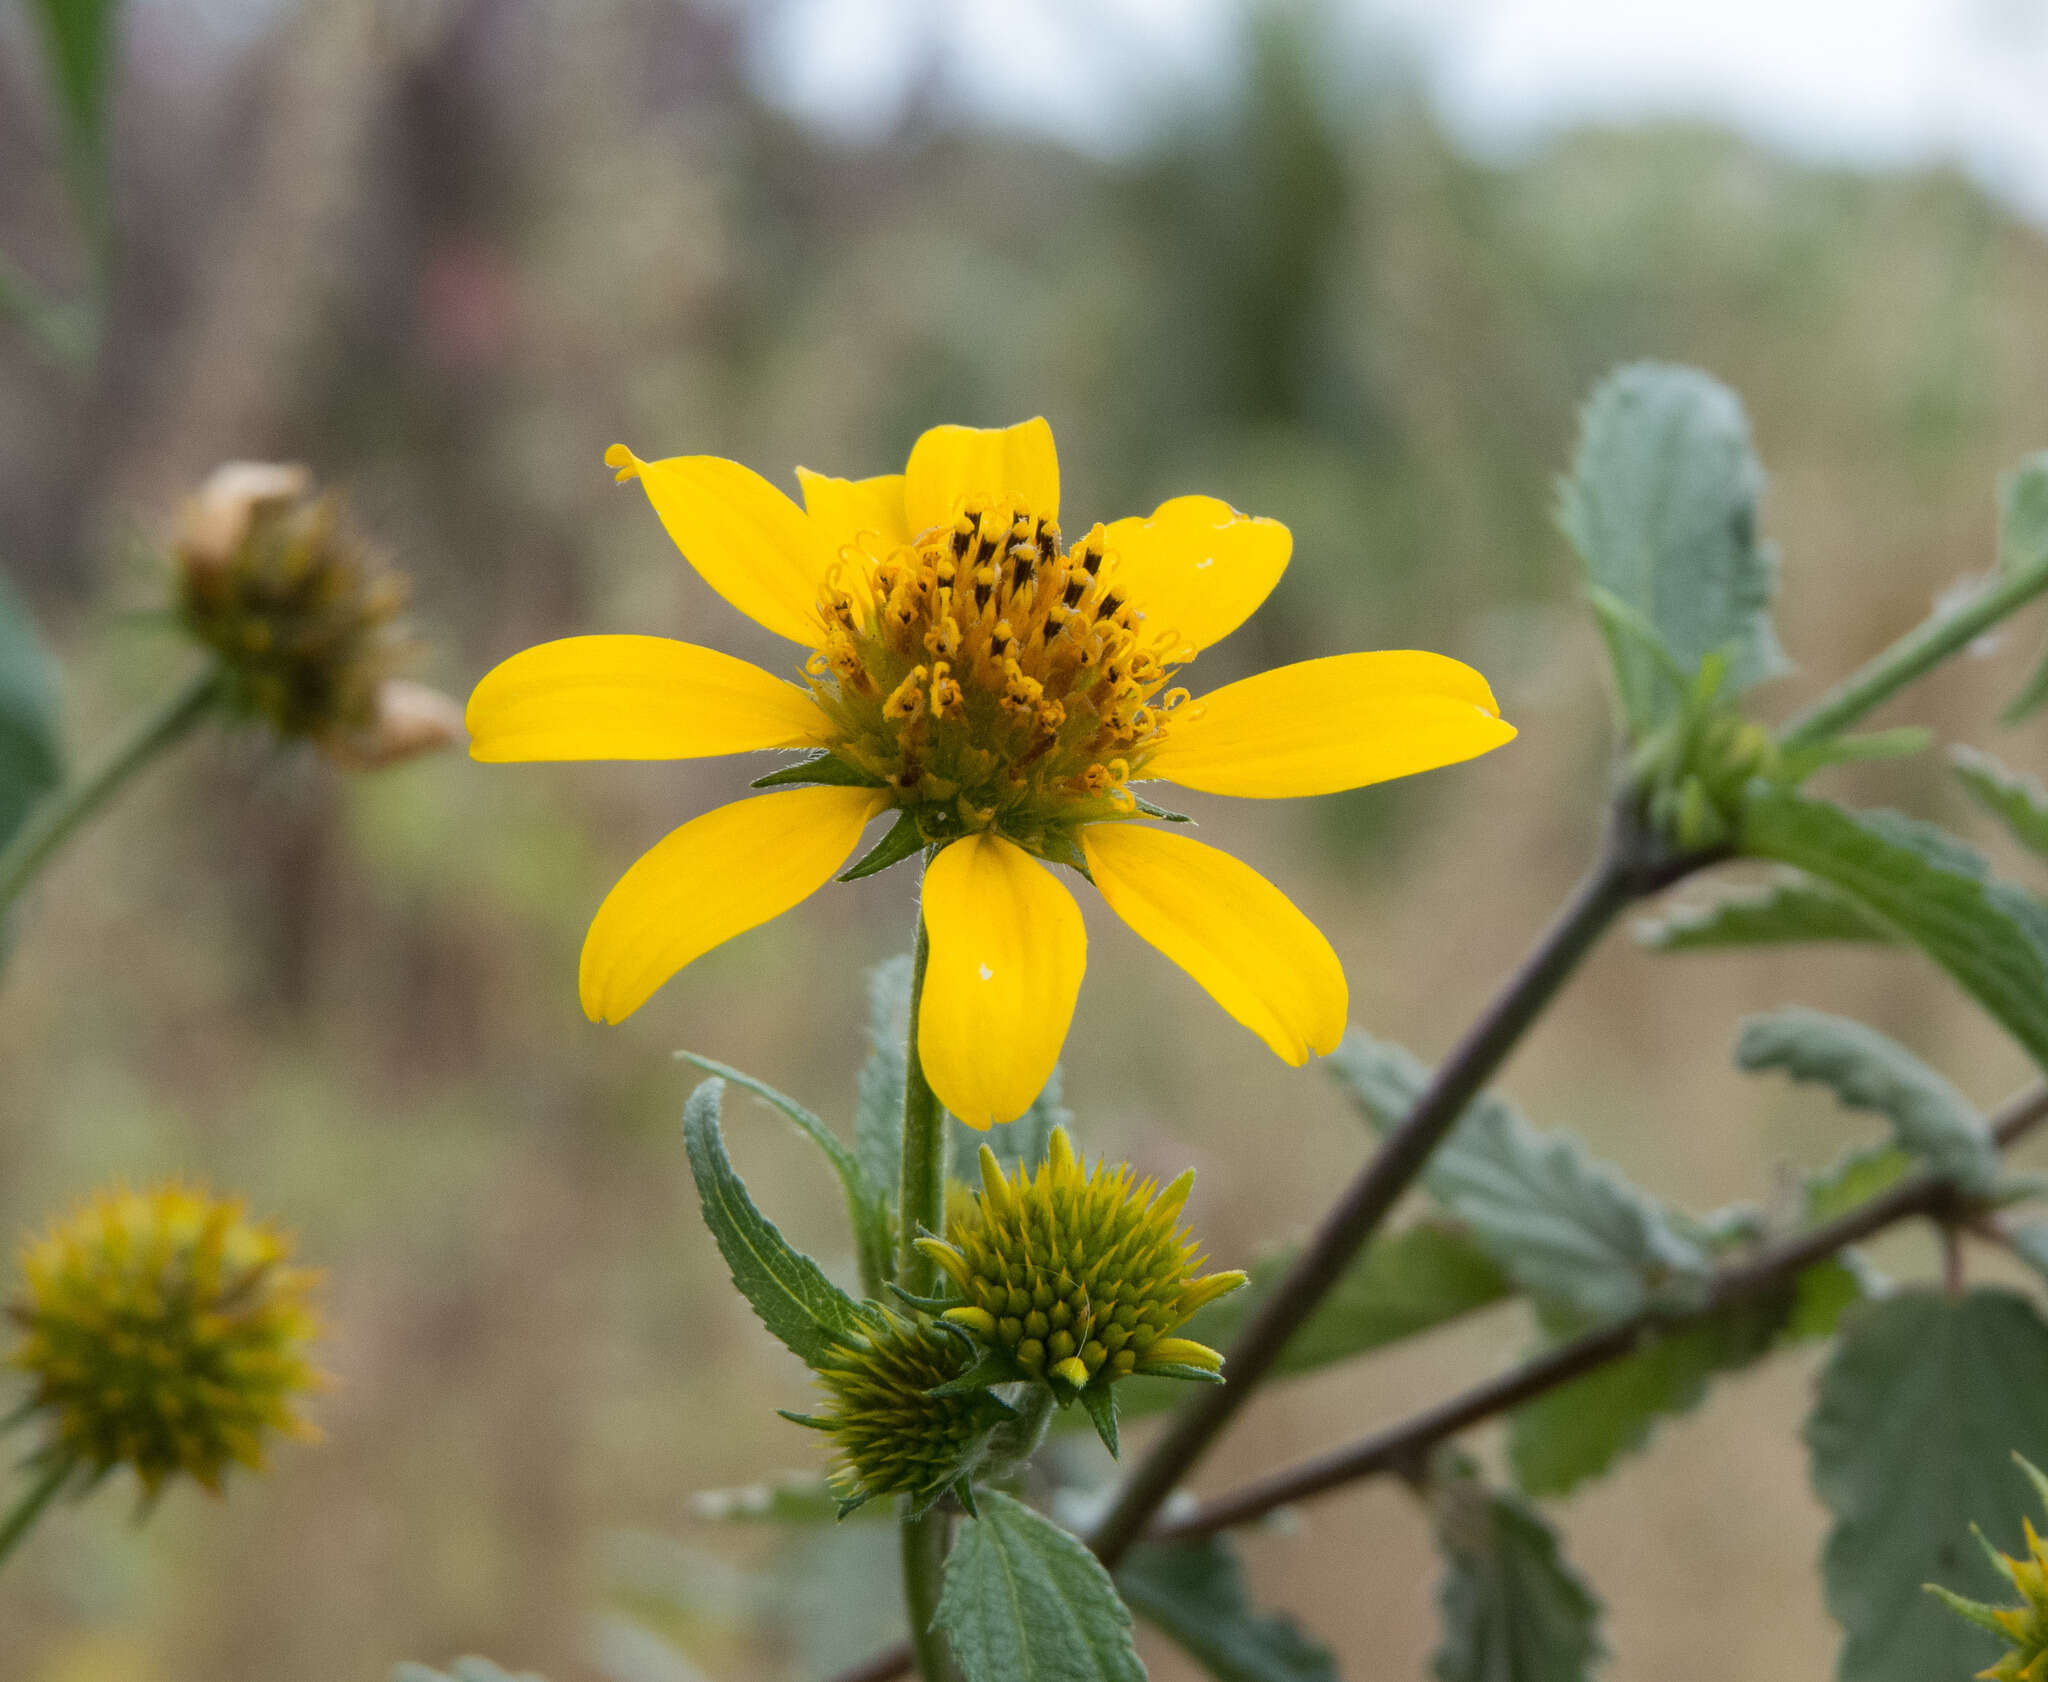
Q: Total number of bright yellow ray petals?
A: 9